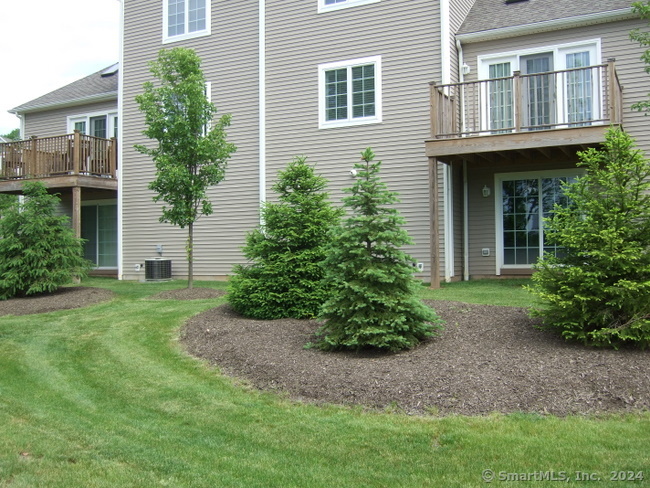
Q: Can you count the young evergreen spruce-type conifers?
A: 4